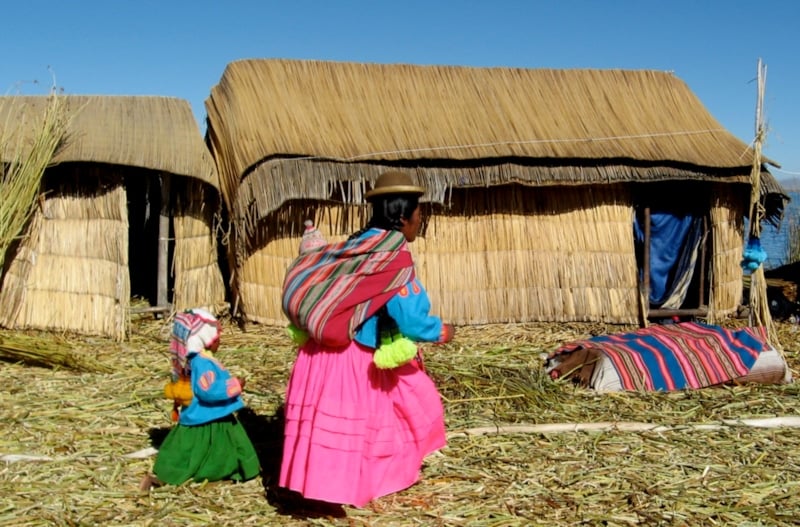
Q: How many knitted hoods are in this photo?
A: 2